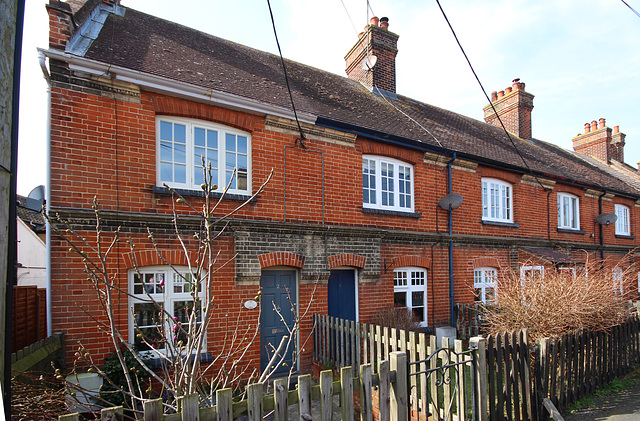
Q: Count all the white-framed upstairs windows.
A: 5